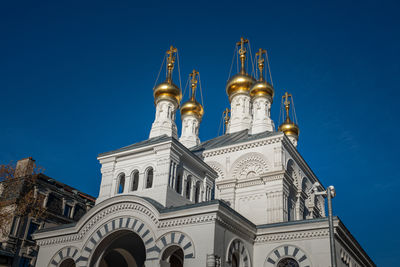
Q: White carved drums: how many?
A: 5